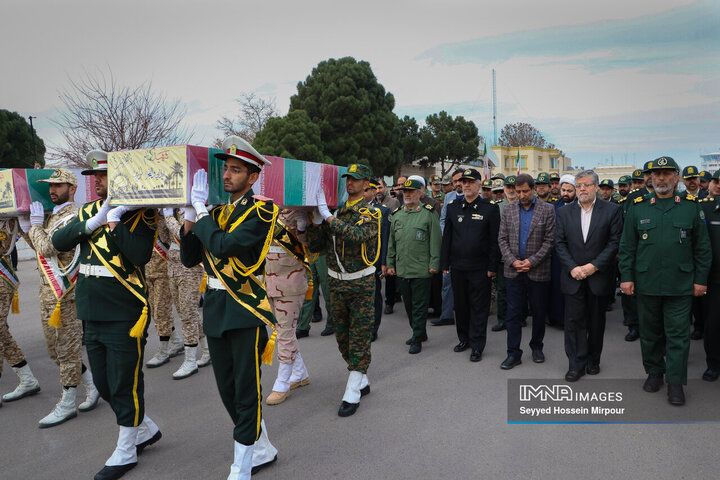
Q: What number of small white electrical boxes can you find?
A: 0